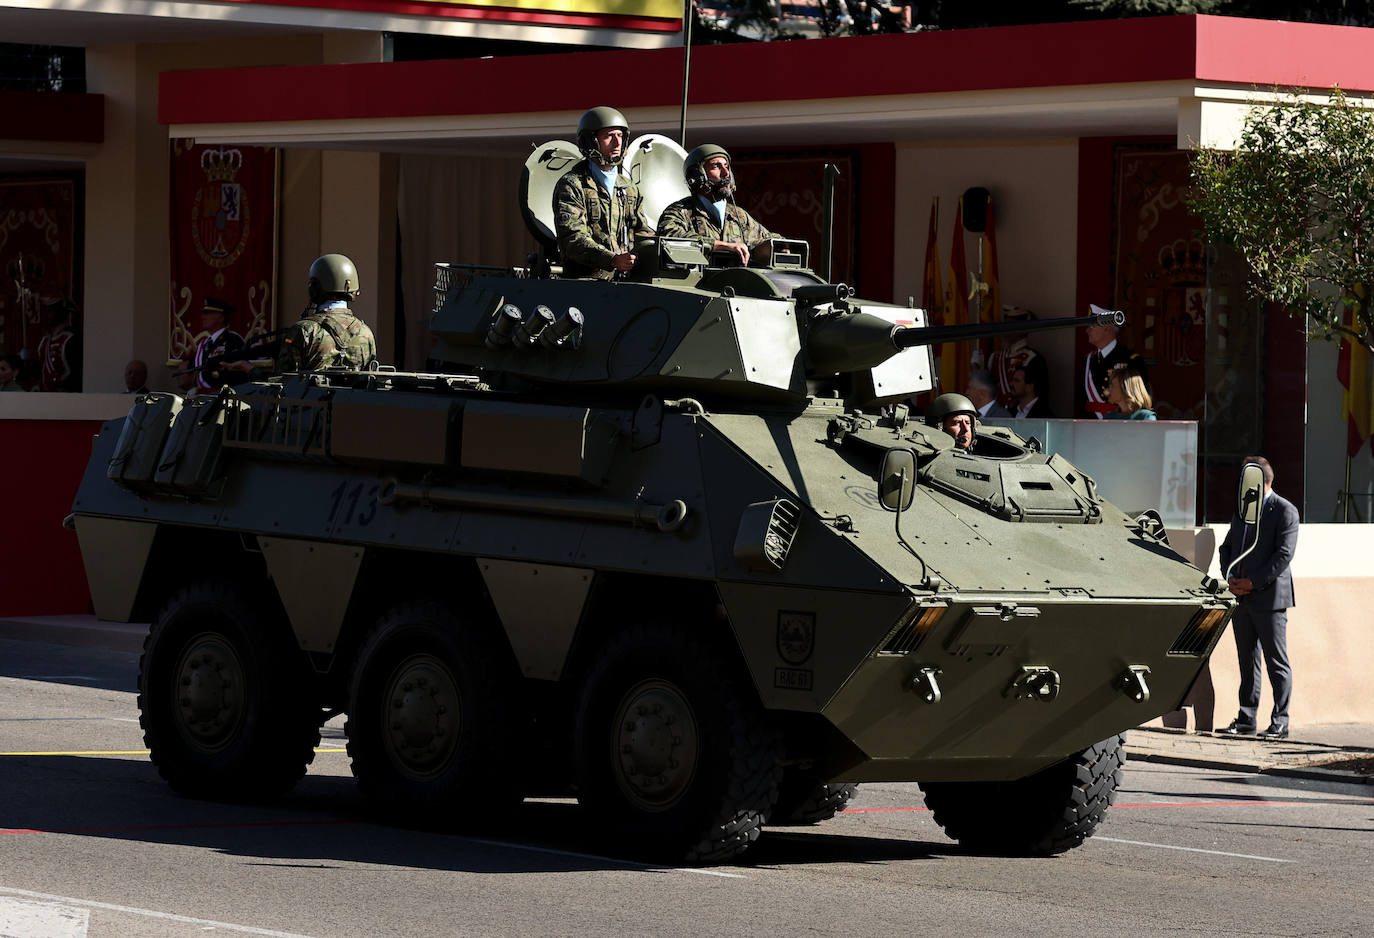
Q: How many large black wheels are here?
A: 5